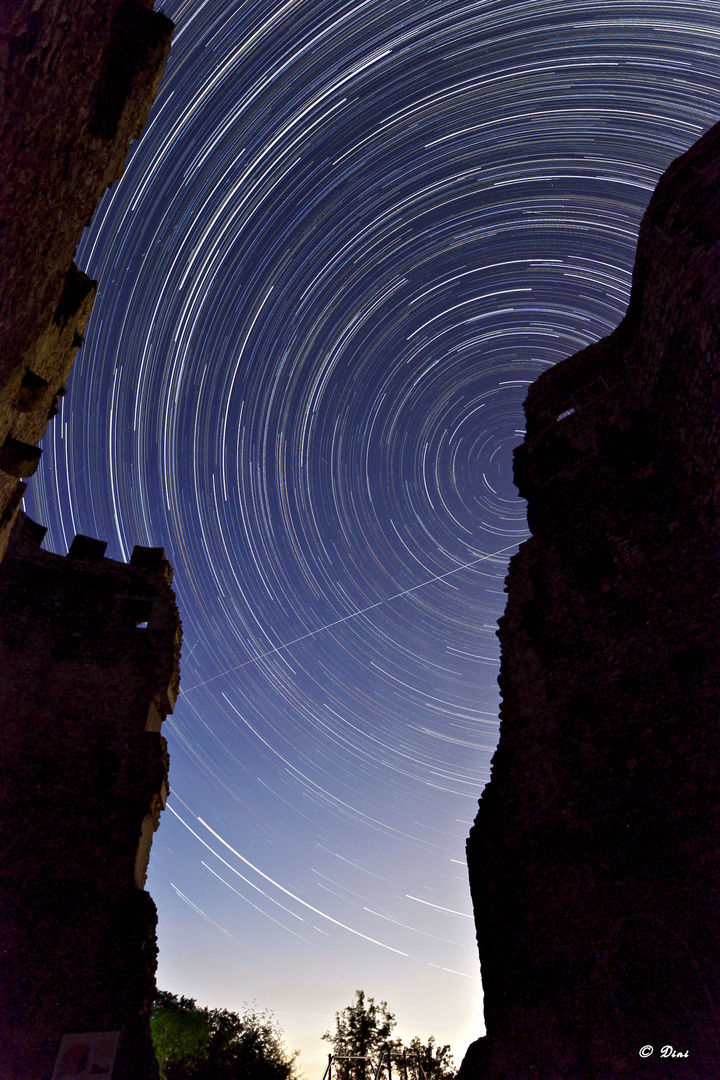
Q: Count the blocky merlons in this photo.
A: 3